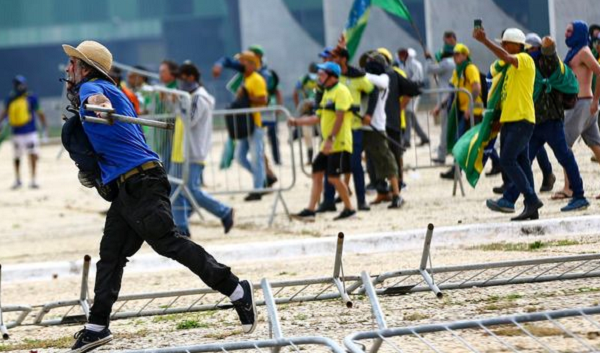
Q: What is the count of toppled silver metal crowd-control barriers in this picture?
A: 5